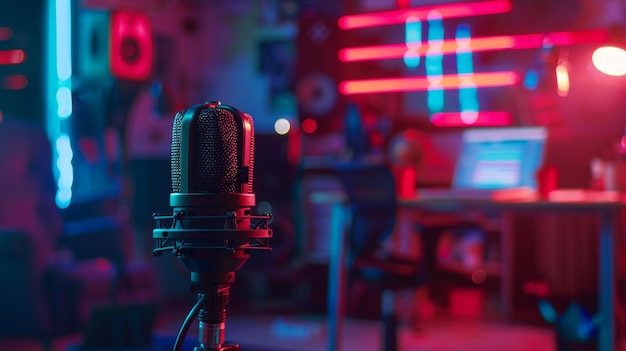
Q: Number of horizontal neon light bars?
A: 4